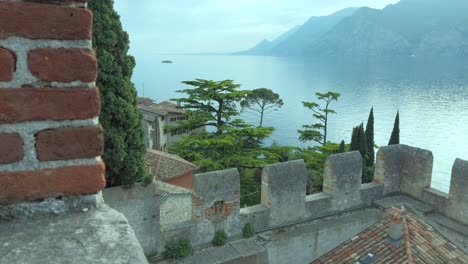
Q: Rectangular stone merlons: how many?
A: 5